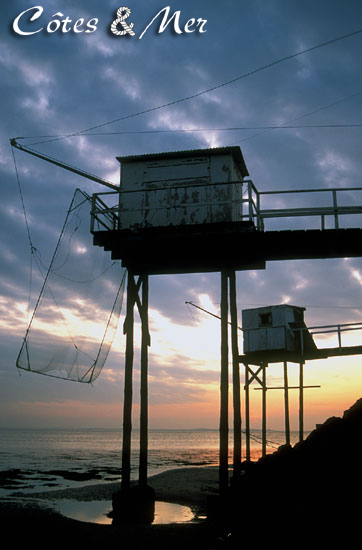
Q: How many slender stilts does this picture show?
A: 8